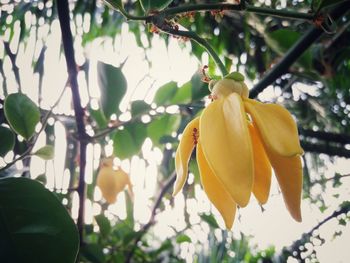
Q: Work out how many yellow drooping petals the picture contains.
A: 6